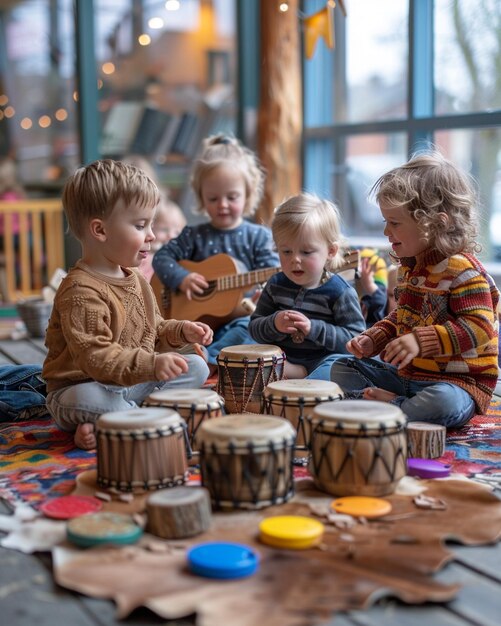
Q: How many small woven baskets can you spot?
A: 1